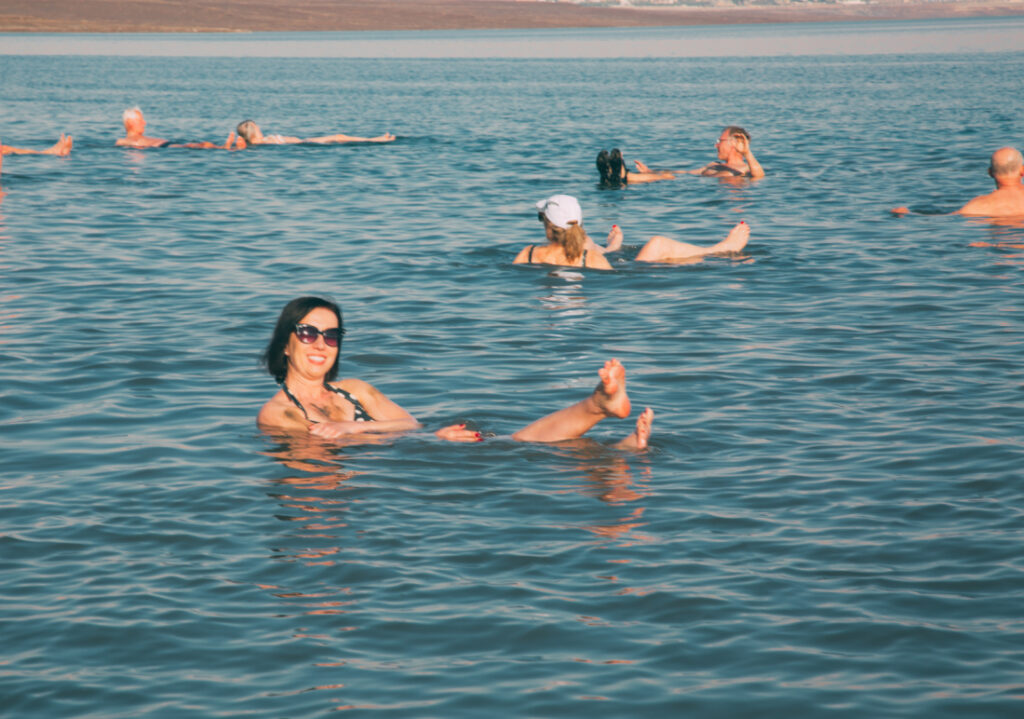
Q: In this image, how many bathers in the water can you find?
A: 7